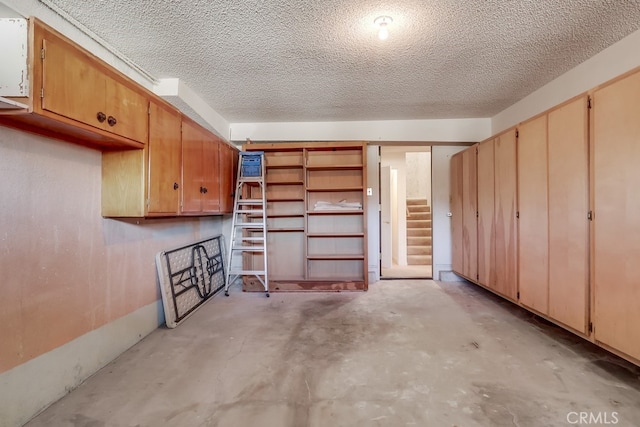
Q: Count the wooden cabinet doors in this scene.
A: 14